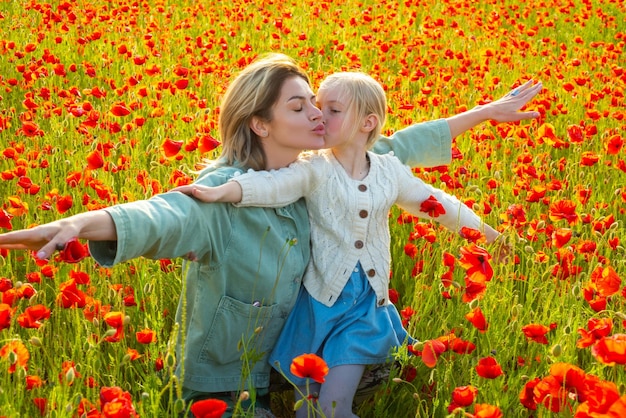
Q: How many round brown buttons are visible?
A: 5